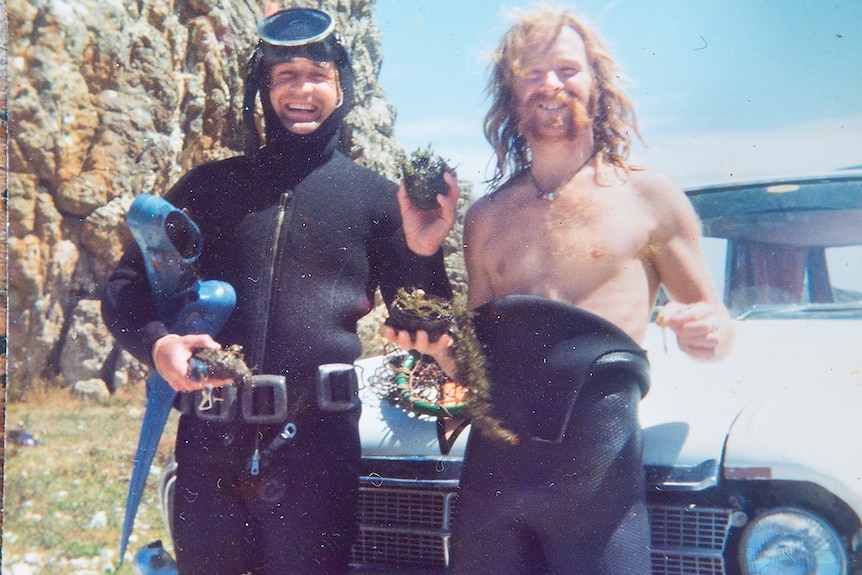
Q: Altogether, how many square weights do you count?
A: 3